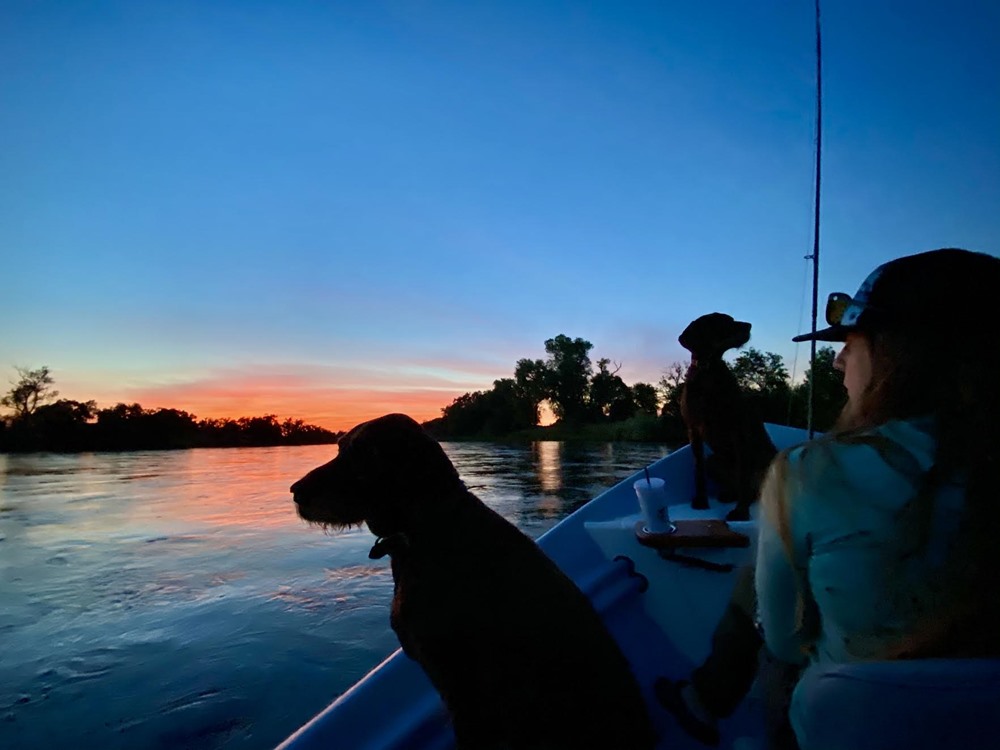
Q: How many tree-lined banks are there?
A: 2